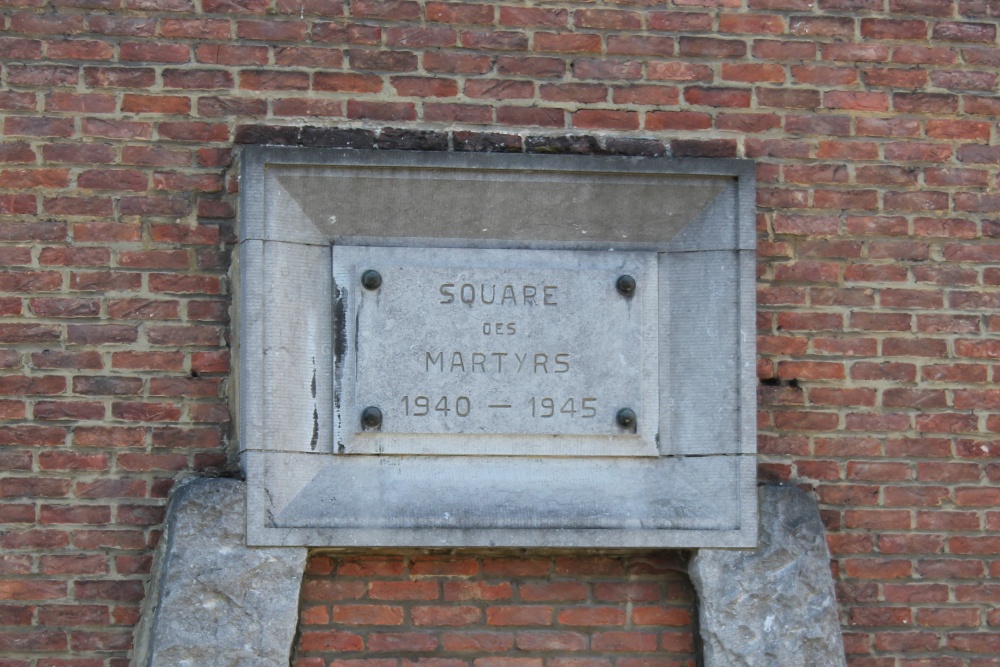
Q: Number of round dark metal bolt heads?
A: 4